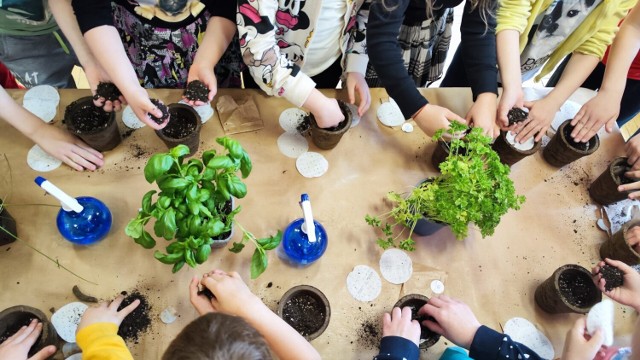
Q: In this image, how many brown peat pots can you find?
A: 12